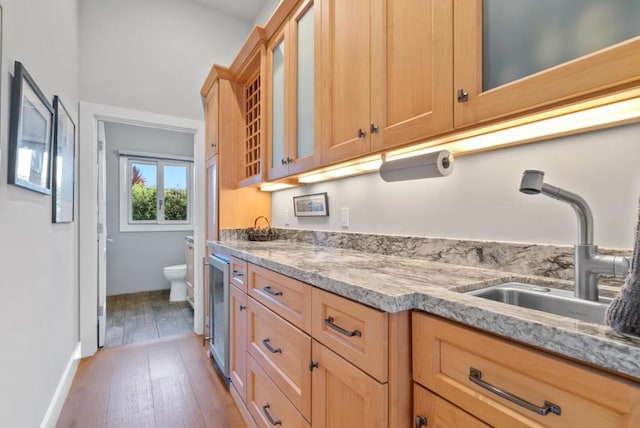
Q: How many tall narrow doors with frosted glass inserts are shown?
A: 2